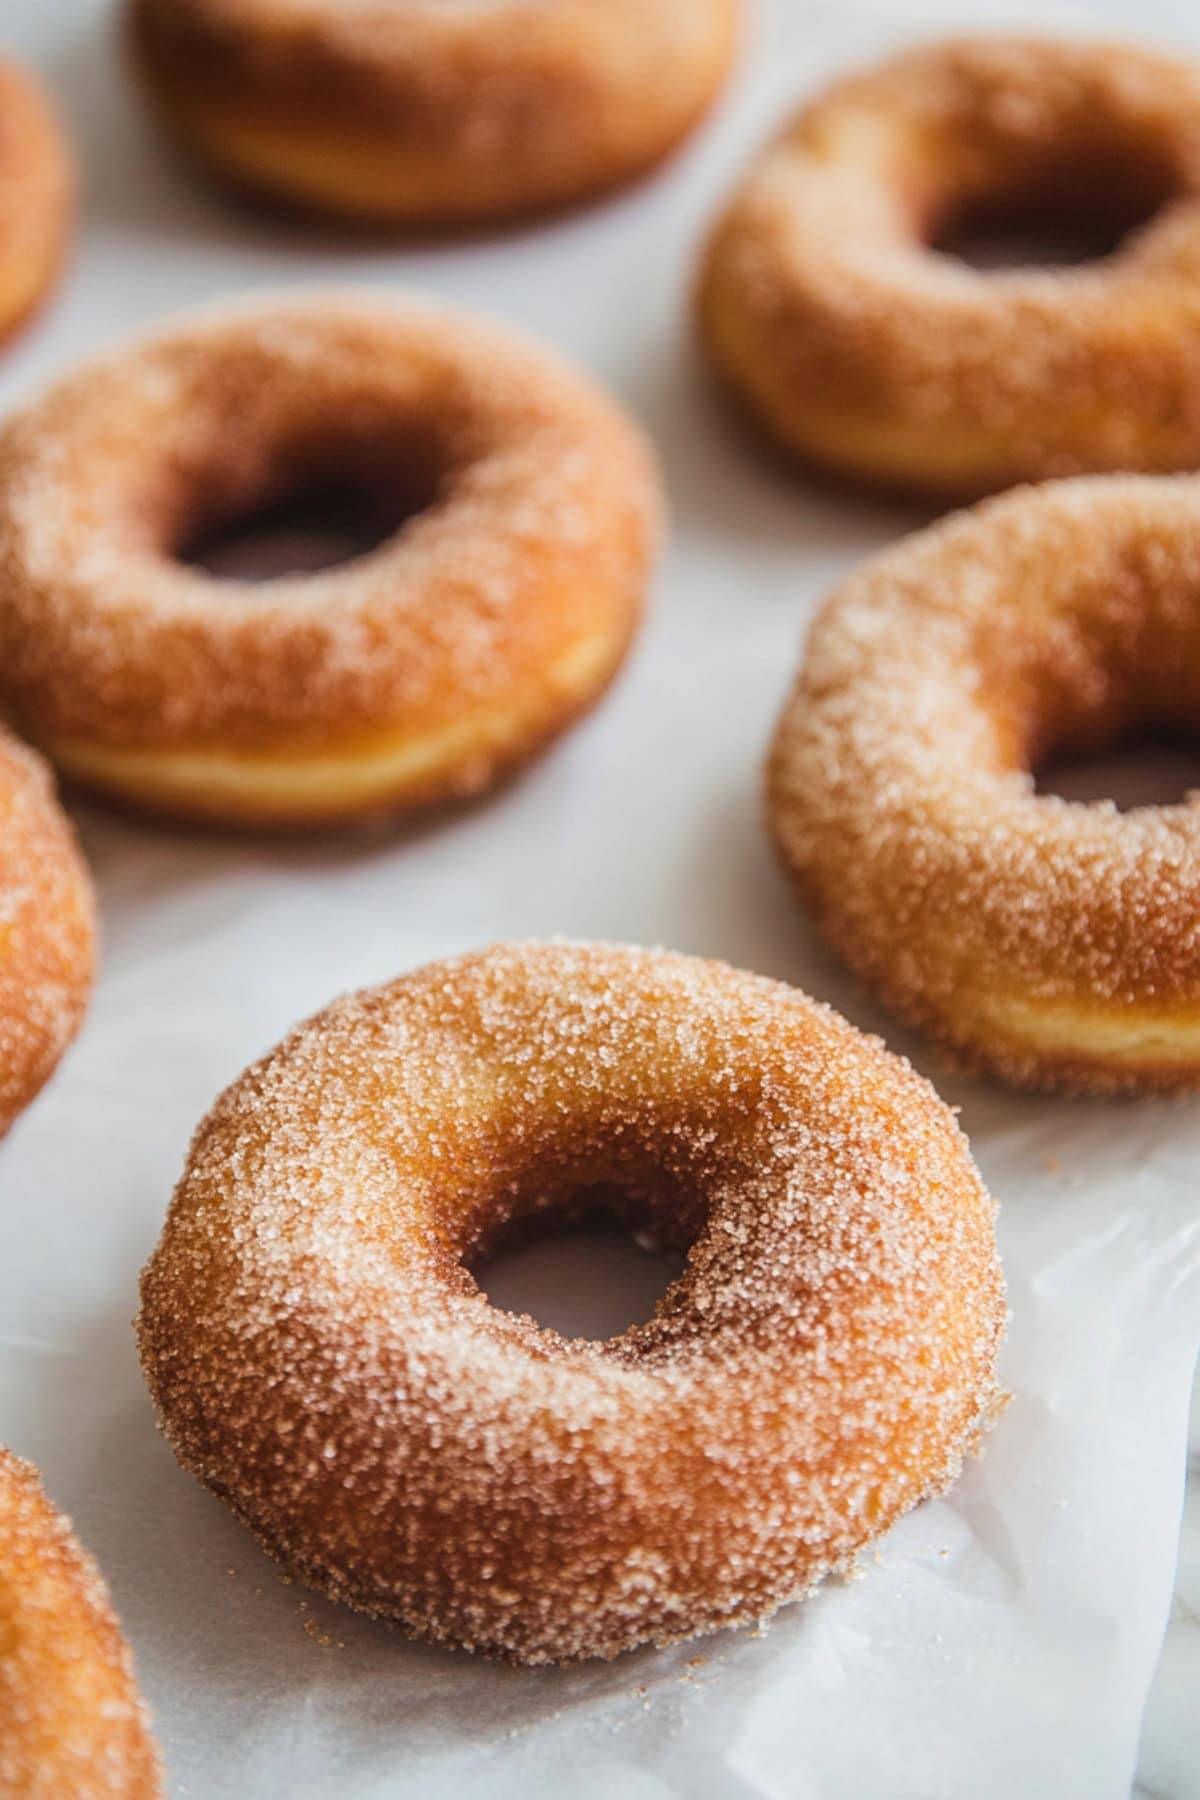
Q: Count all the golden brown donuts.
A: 8